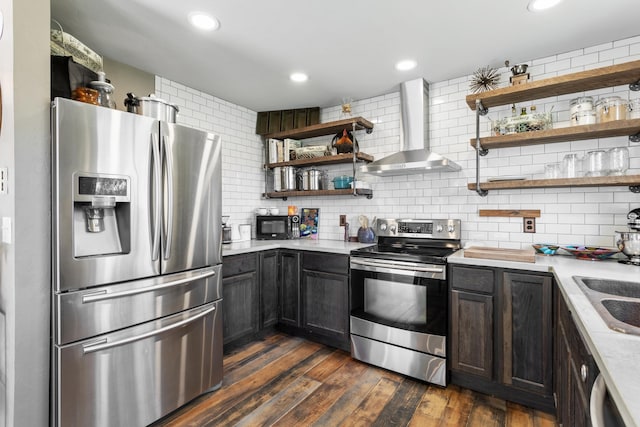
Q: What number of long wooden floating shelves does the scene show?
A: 6